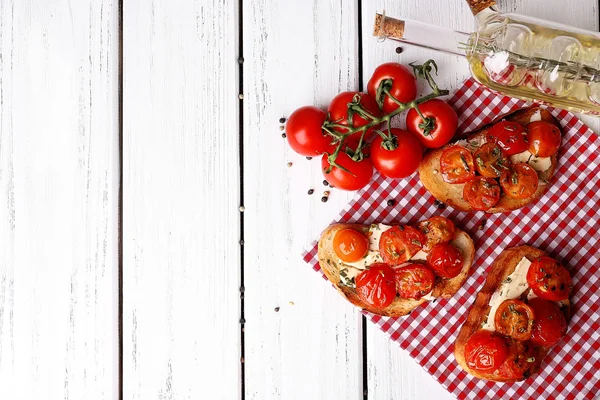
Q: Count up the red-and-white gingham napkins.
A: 1